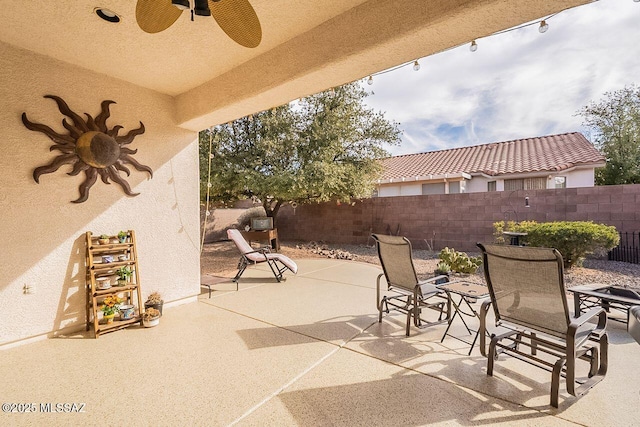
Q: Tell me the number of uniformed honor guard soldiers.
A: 0